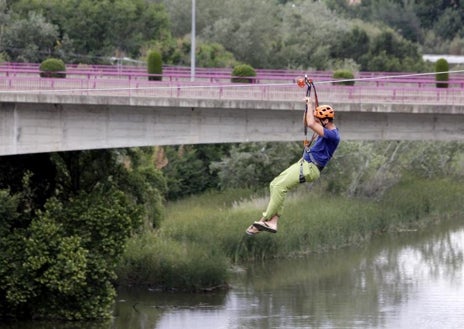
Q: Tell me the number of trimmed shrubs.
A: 5